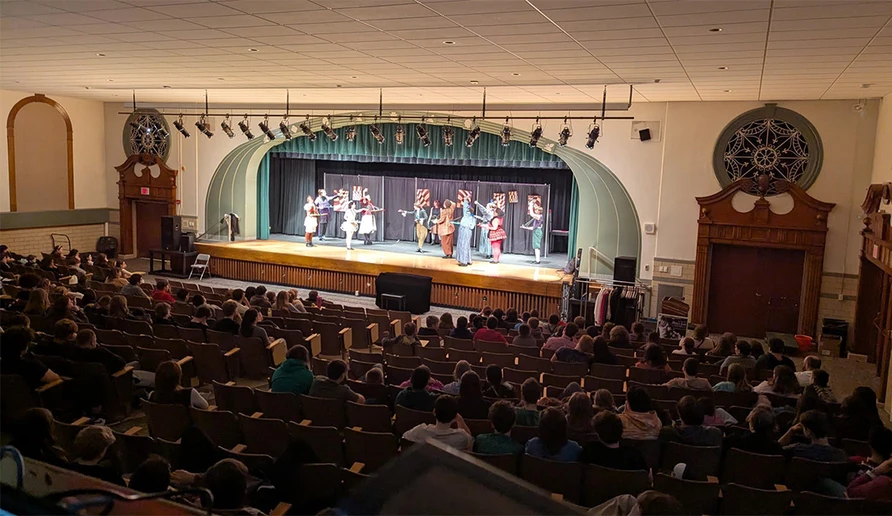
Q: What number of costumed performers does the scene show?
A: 11